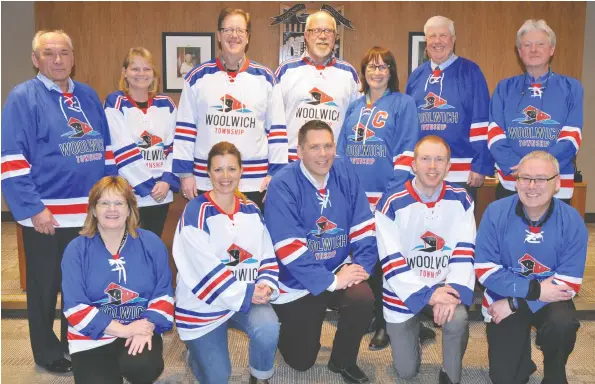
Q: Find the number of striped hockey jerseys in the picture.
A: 12